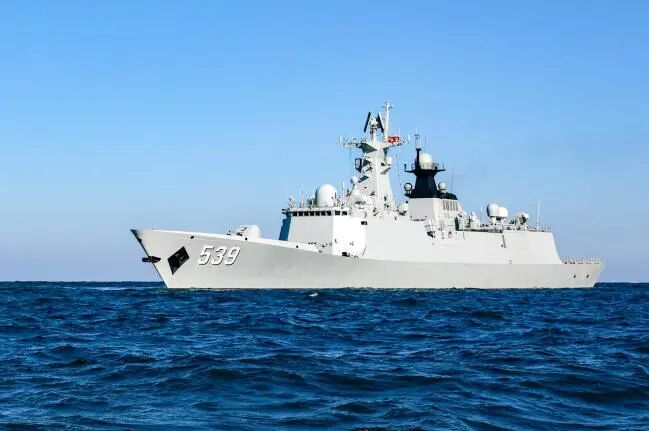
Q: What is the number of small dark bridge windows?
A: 9